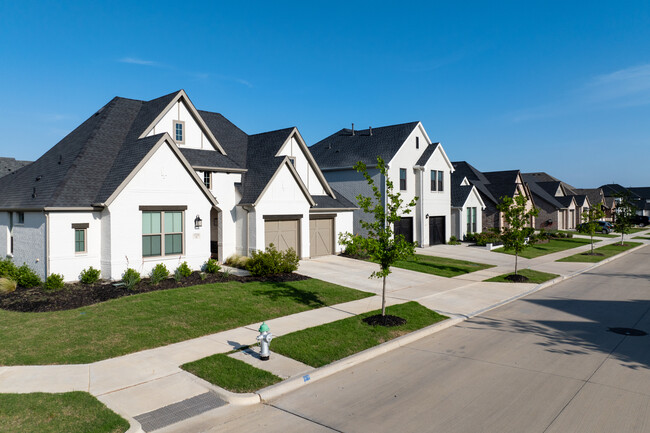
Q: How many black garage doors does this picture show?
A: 2